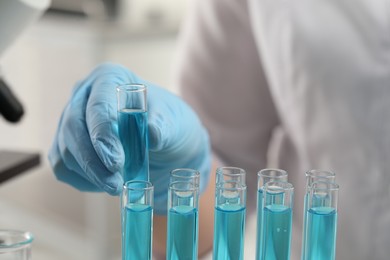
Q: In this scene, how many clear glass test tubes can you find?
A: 10